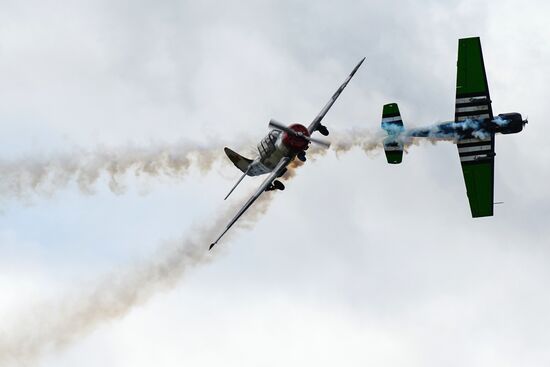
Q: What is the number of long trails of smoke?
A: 2